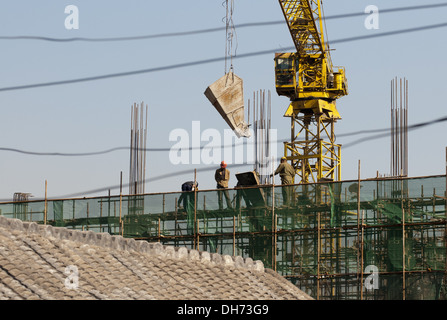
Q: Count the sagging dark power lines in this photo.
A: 4